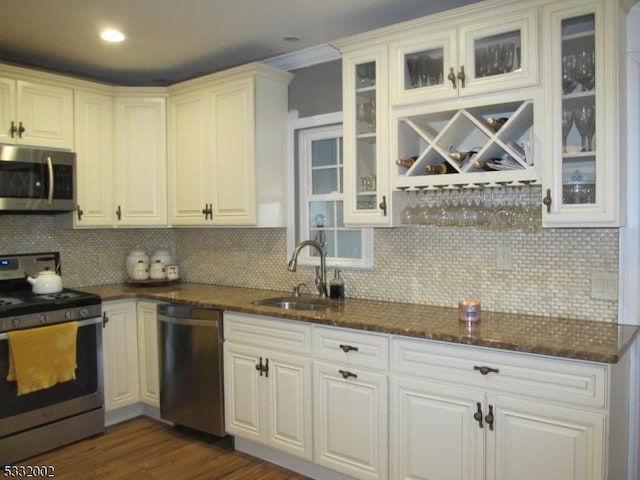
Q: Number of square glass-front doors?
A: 2